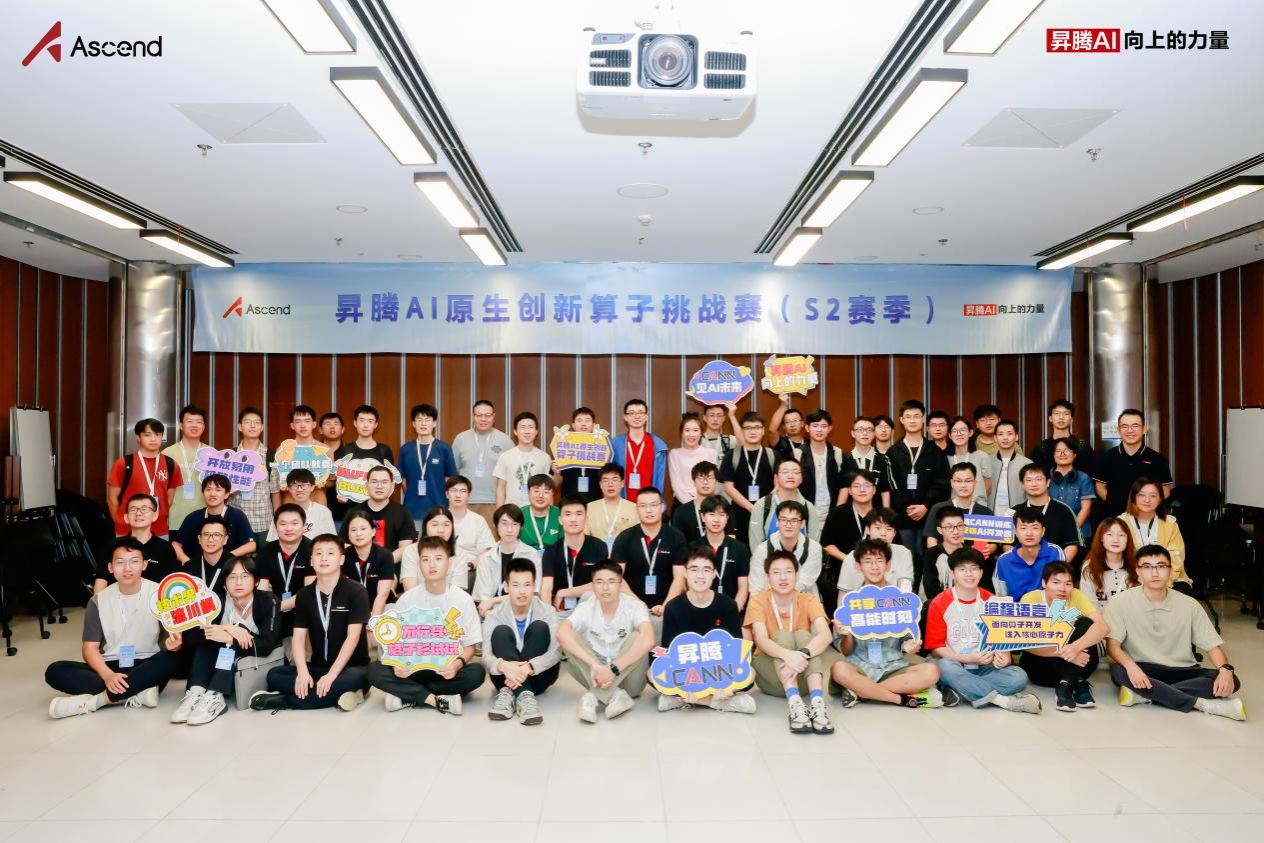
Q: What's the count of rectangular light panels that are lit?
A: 12